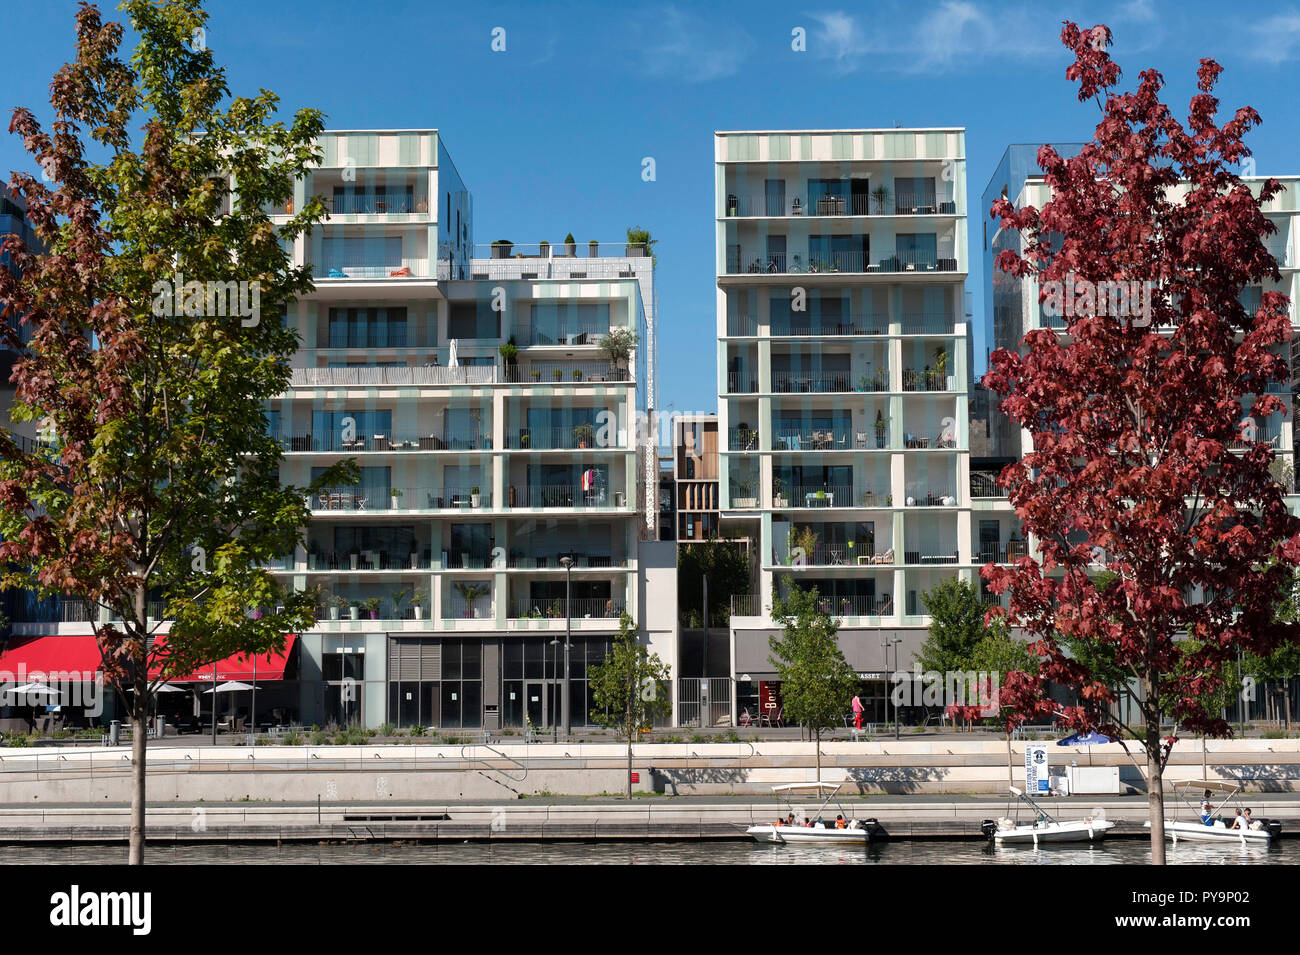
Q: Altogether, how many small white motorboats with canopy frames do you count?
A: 3